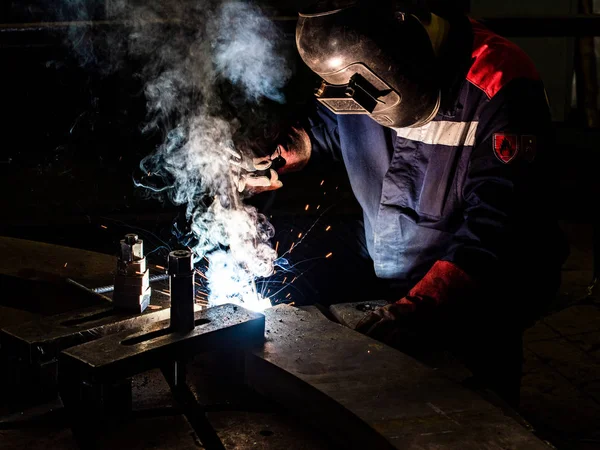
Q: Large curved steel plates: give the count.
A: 1